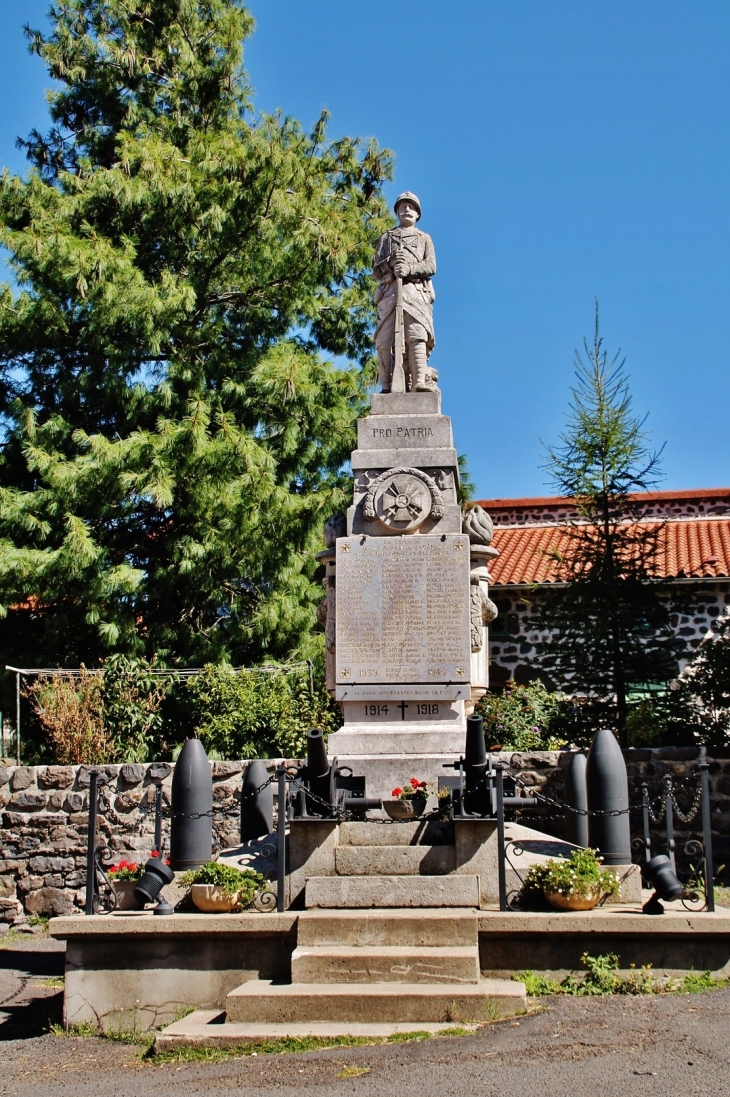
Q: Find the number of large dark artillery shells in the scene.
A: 4